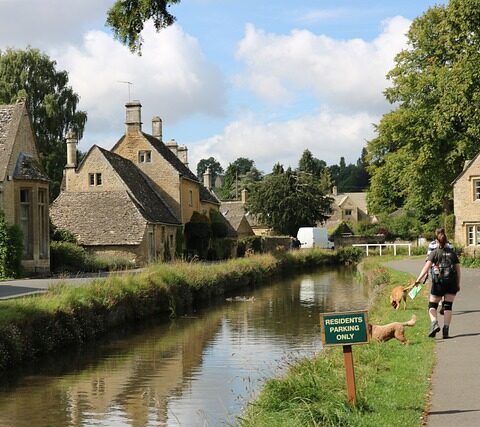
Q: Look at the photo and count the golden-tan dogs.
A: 2